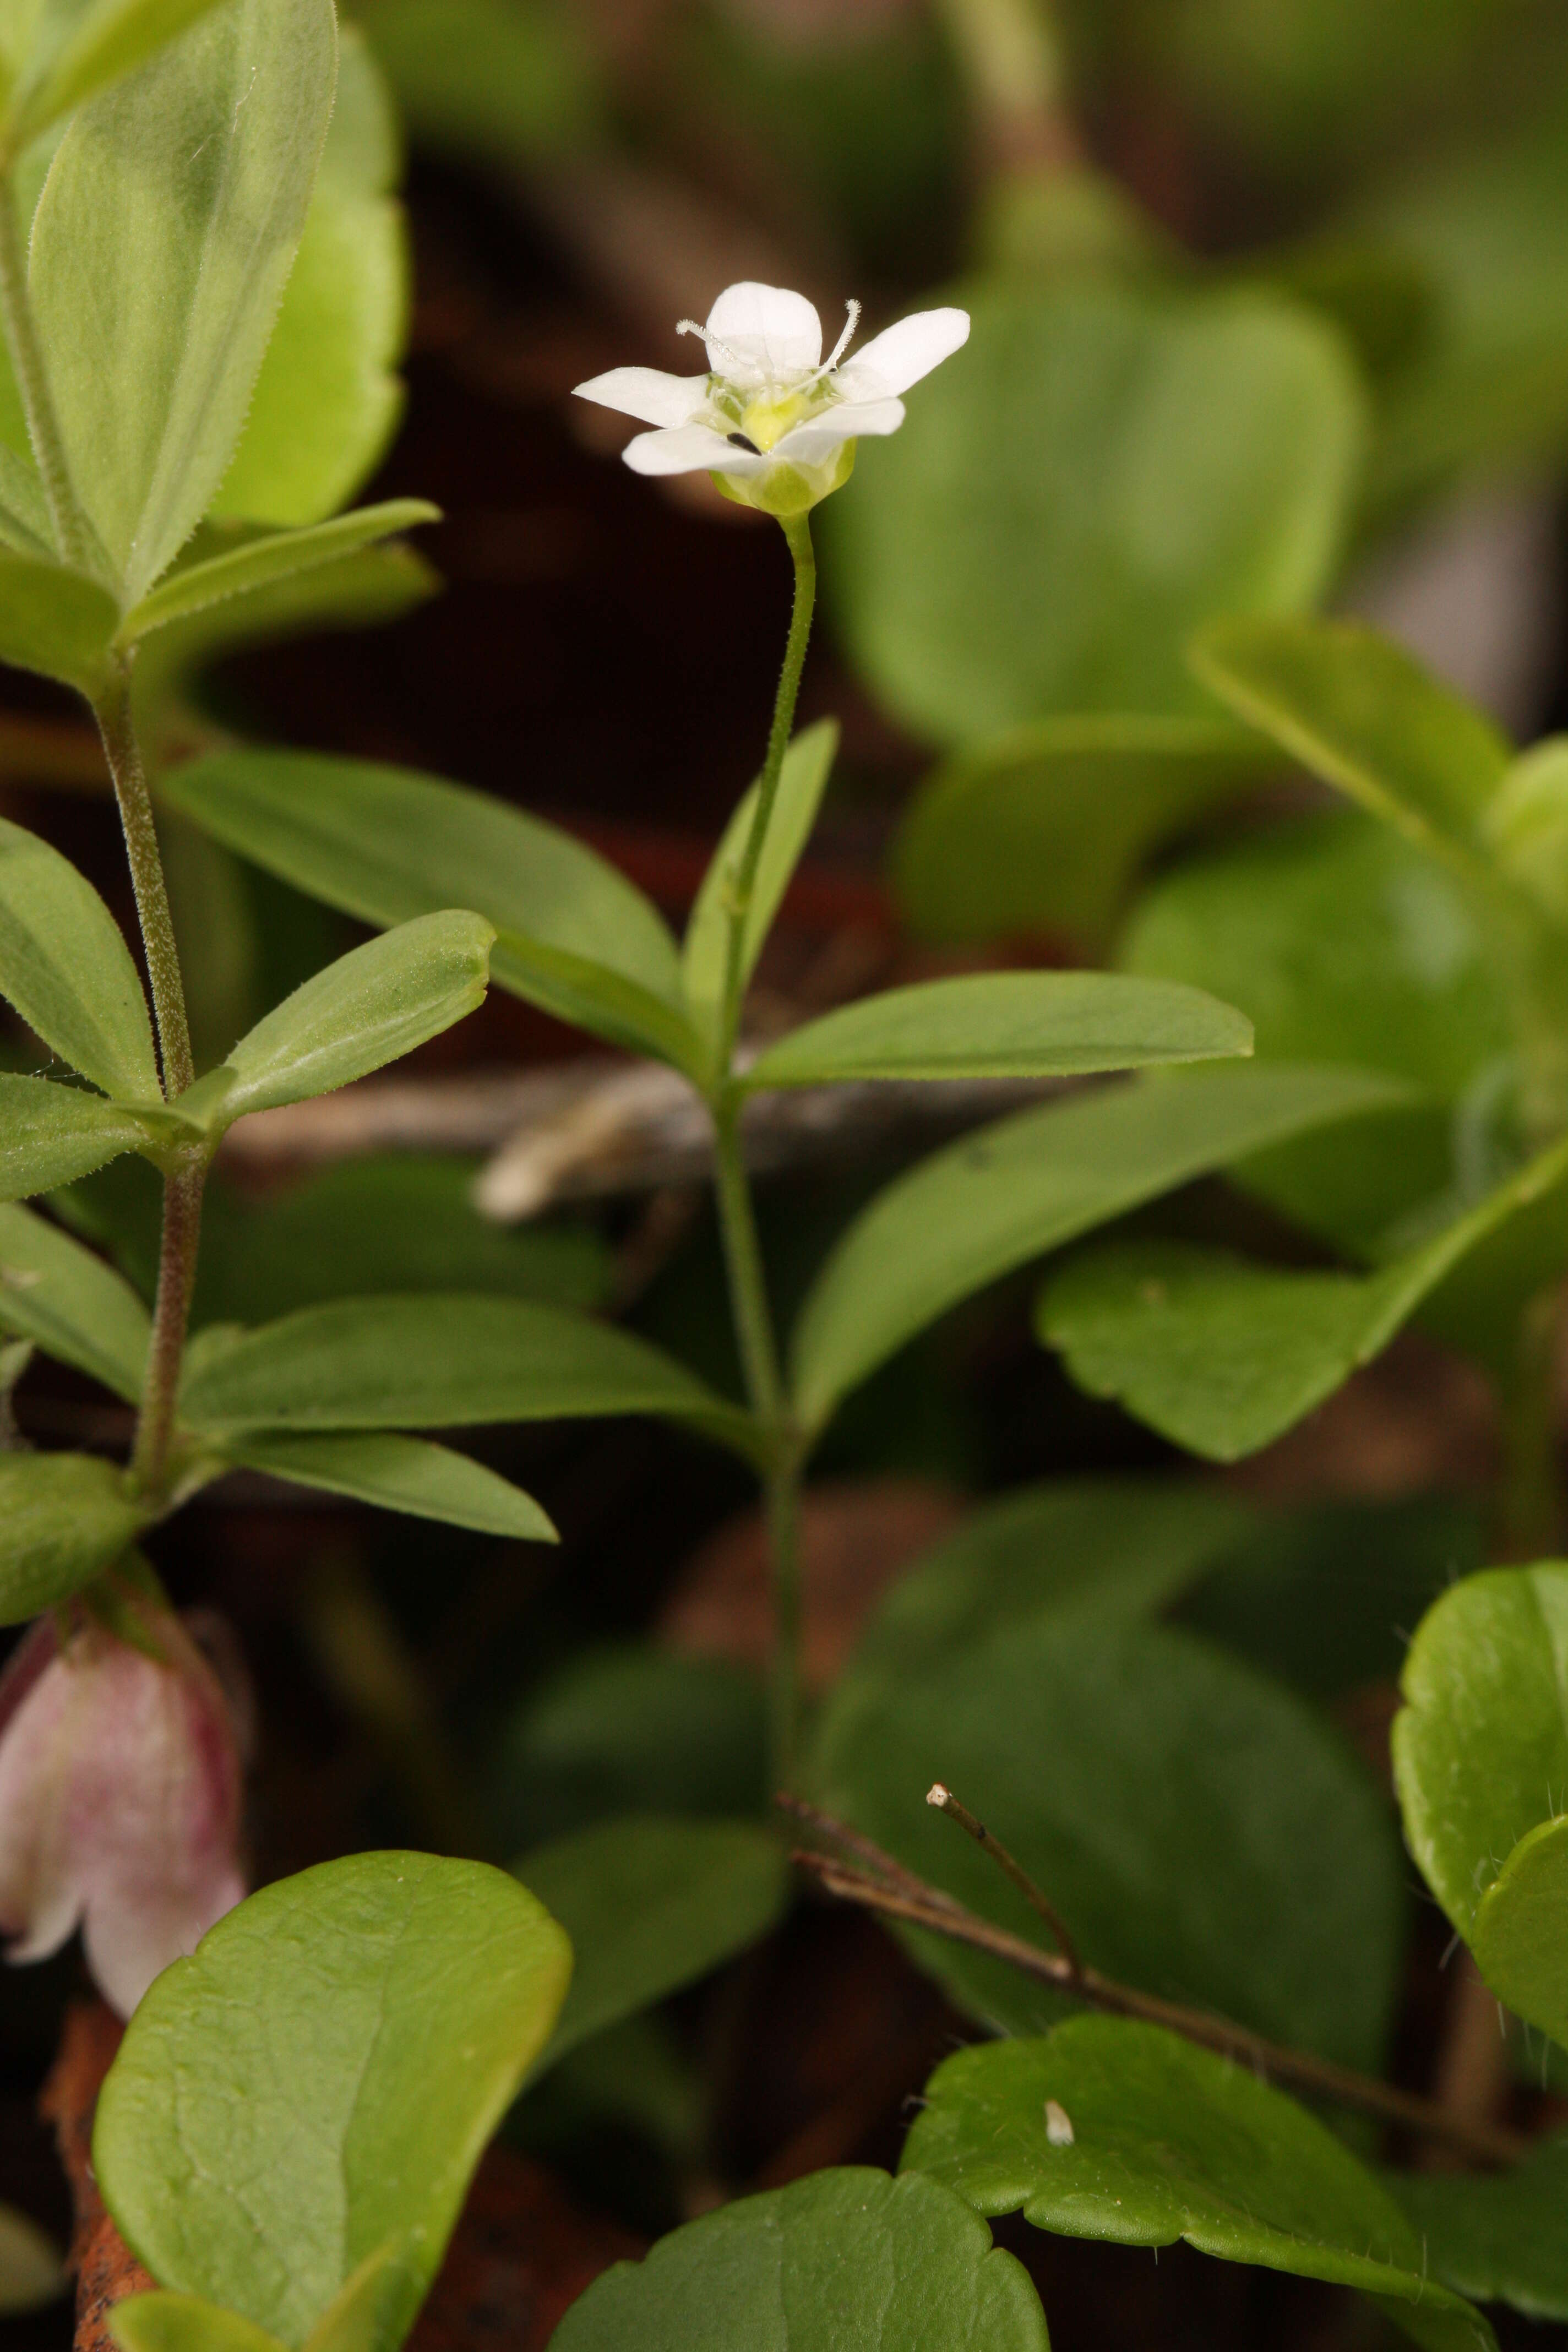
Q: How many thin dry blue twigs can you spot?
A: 0